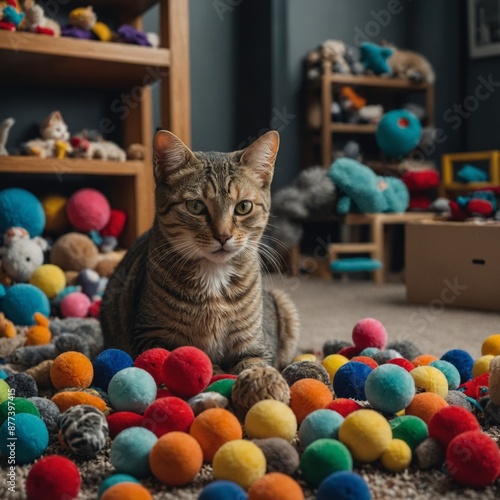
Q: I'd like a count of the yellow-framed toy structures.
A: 1